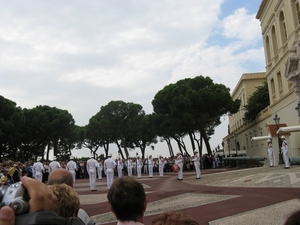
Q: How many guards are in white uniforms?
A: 15